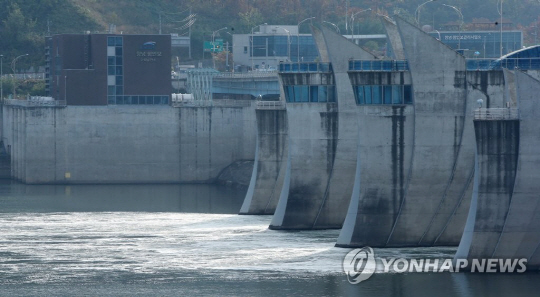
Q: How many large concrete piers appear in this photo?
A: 4